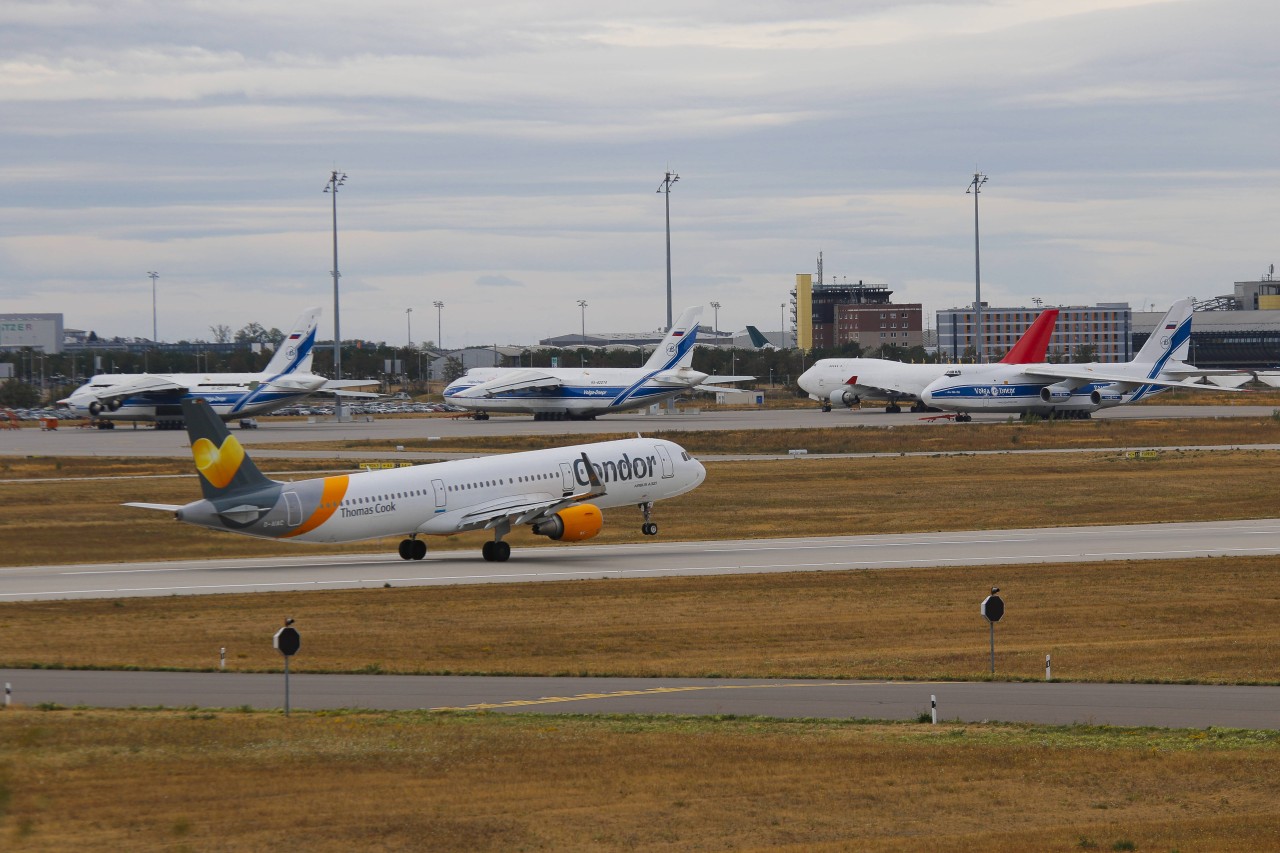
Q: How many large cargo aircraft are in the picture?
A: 4